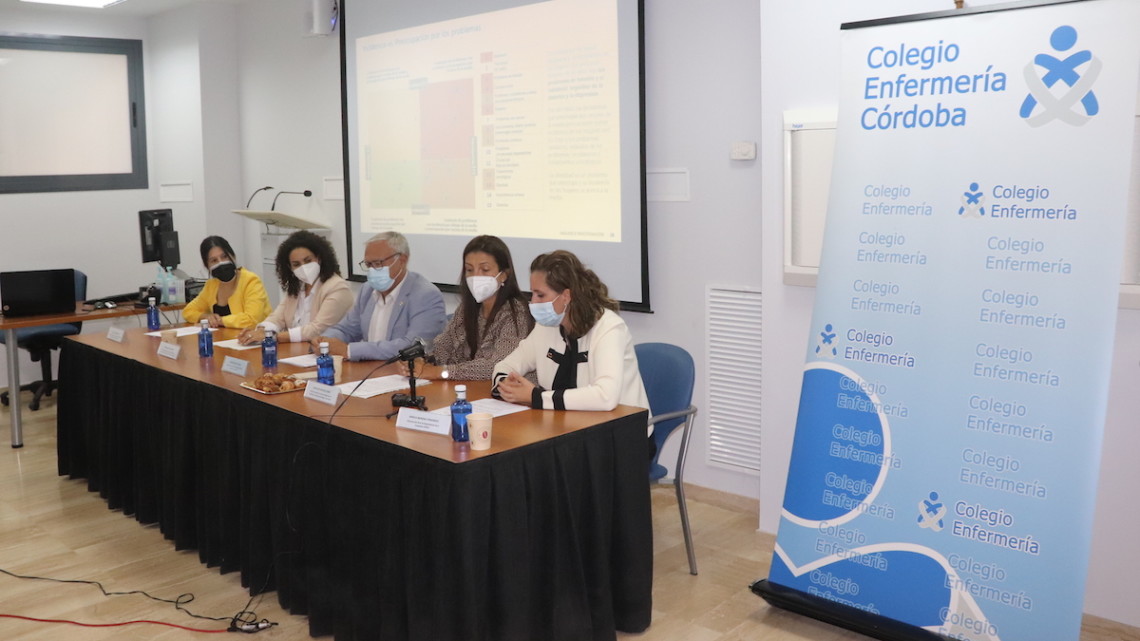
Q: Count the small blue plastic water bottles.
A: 5